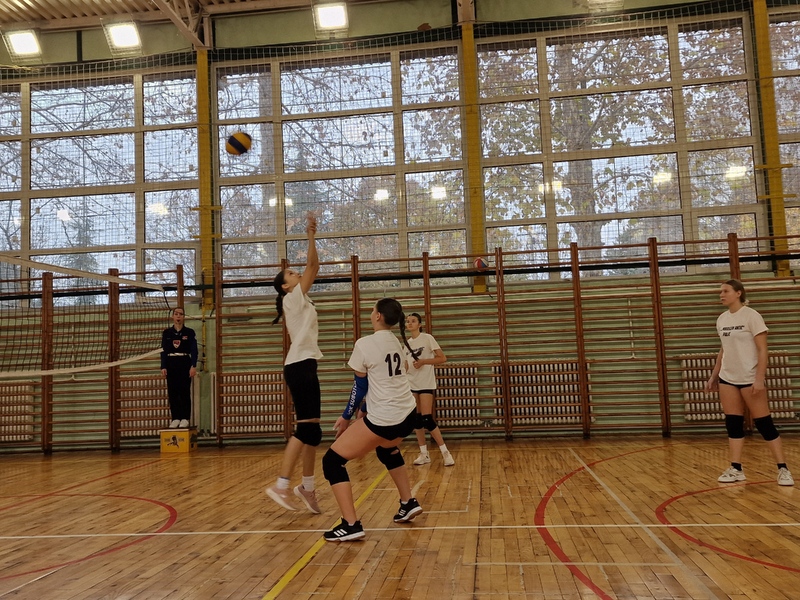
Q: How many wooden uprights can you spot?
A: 11